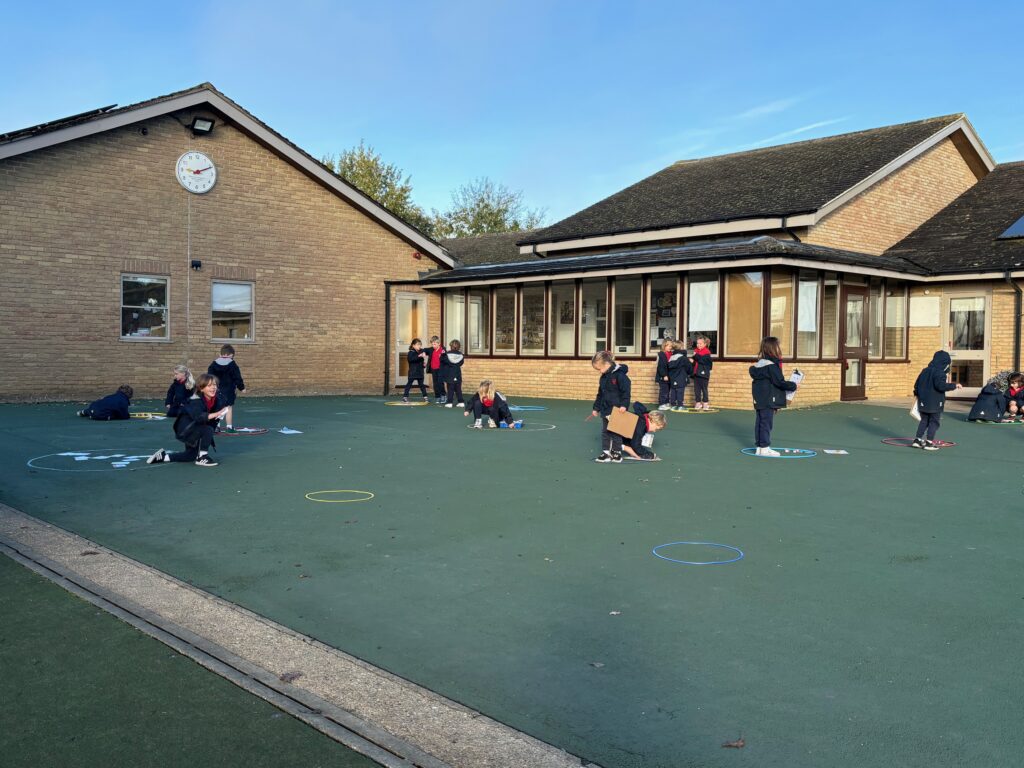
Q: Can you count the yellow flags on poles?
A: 0